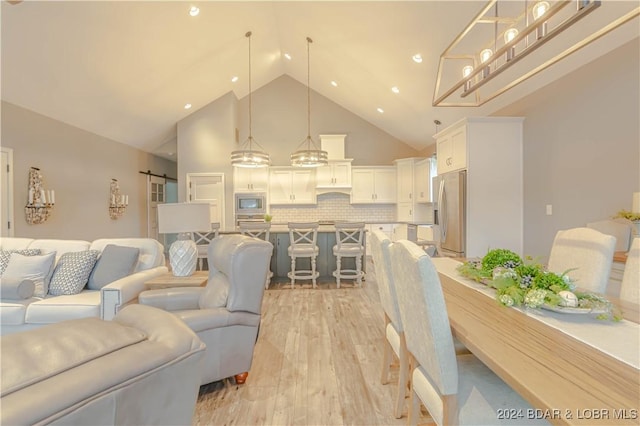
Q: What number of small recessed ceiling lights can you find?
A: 8